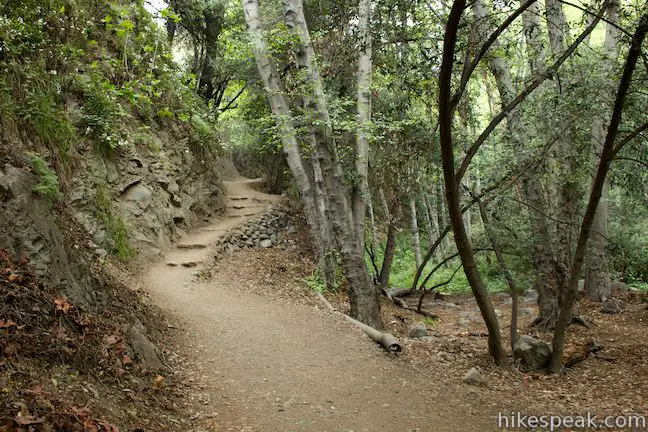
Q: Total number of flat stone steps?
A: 6